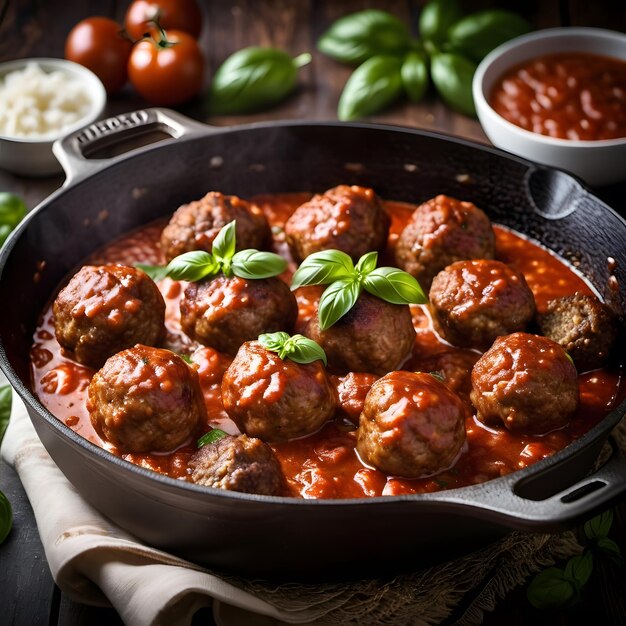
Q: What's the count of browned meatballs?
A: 13